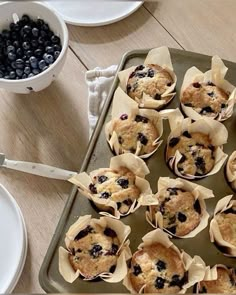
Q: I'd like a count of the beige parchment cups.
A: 11